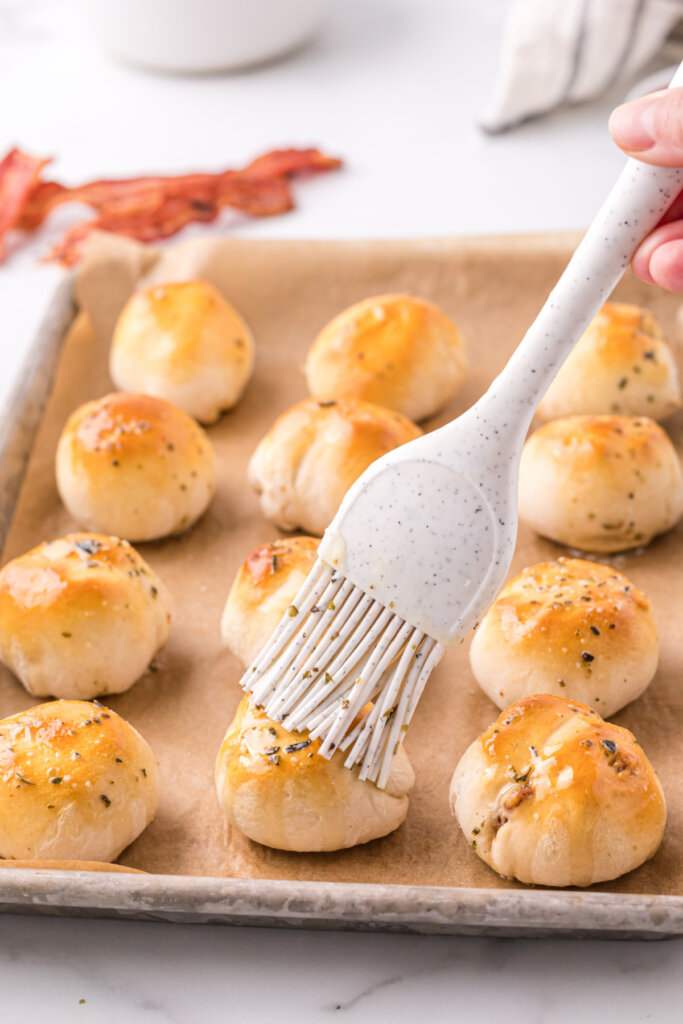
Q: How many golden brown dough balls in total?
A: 12